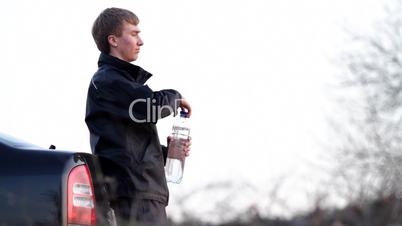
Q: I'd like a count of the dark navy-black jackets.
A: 1